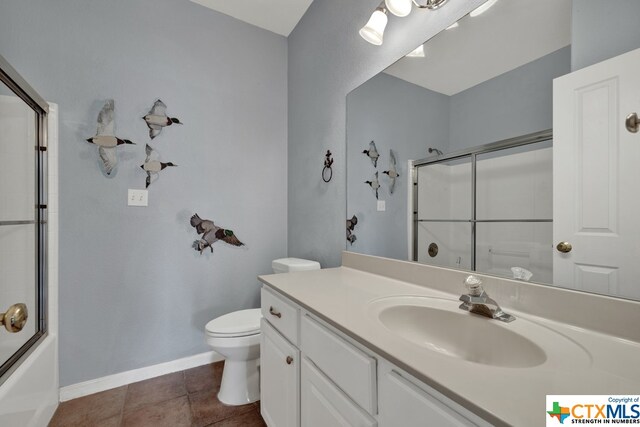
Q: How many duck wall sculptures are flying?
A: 4